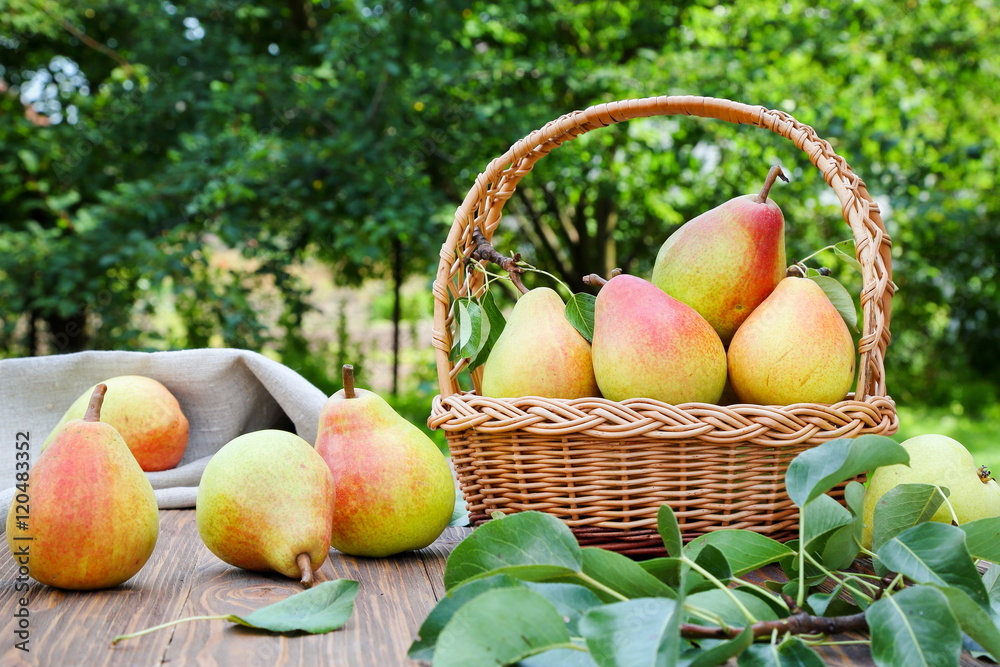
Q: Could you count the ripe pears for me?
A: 9